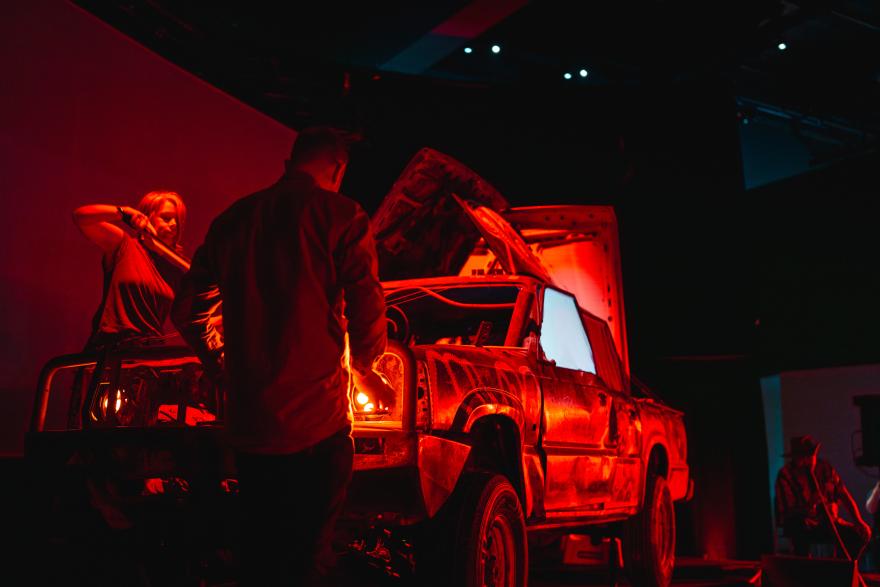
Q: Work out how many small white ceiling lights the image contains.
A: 5